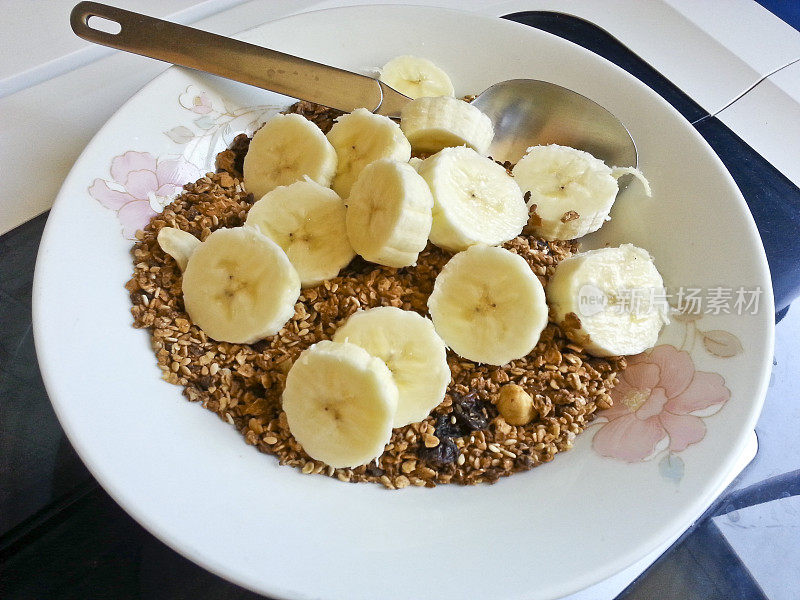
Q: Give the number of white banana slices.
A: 13